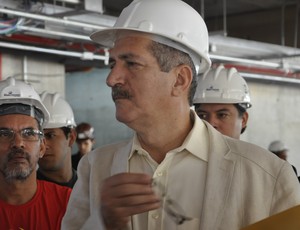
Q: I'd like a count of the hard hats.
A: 6